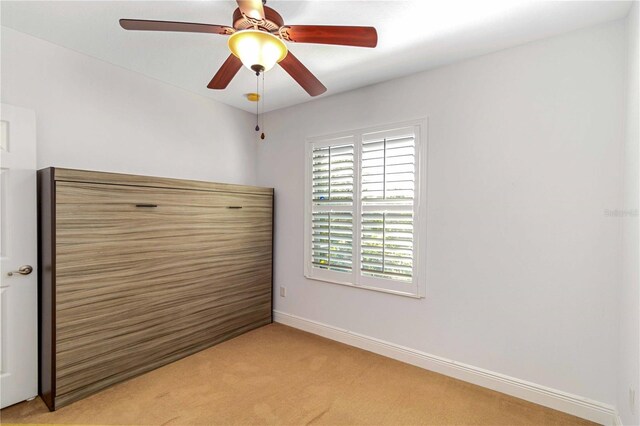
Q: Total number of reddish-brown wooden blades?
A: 5